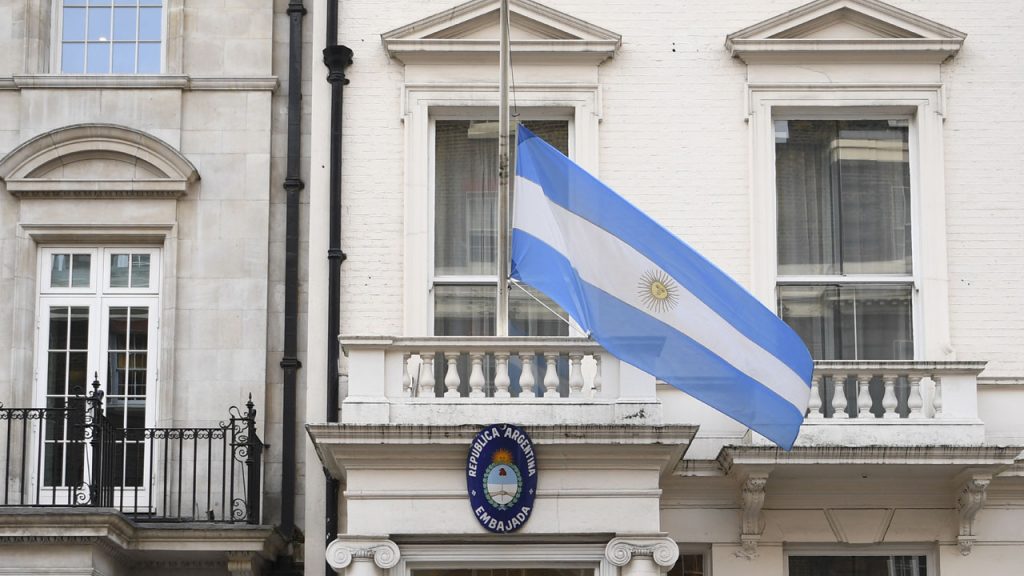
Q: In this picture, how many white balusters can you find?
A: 15